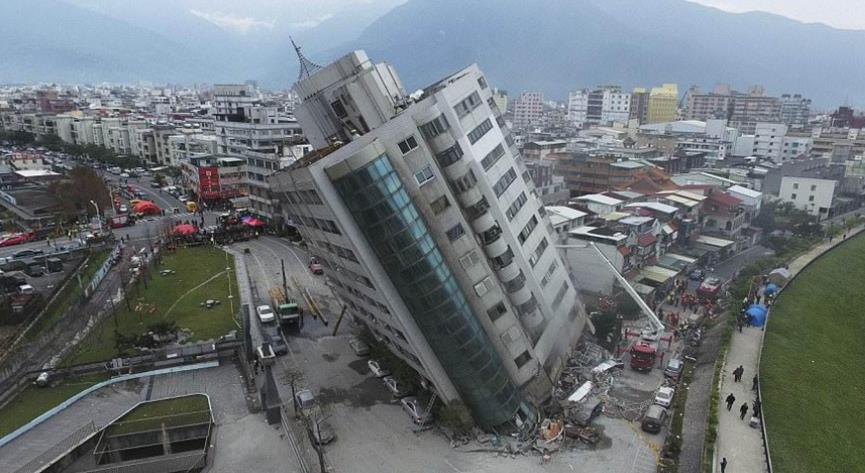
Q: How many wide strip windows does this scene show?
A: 9